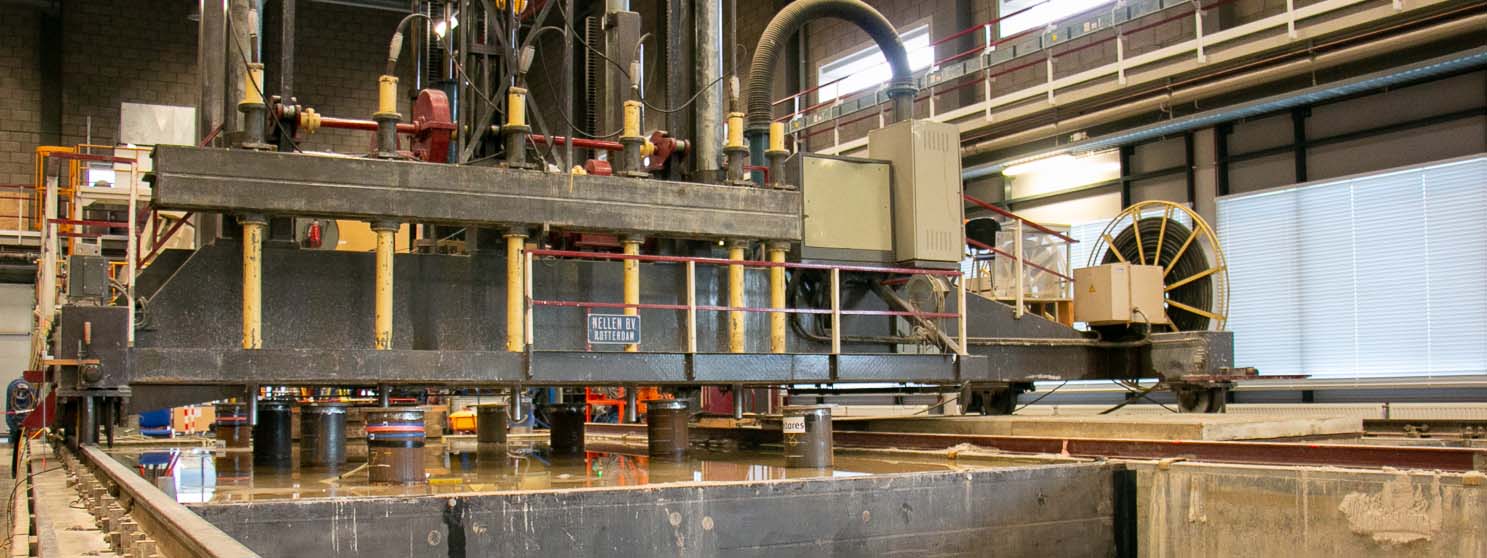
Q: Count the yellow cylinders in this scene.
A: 12